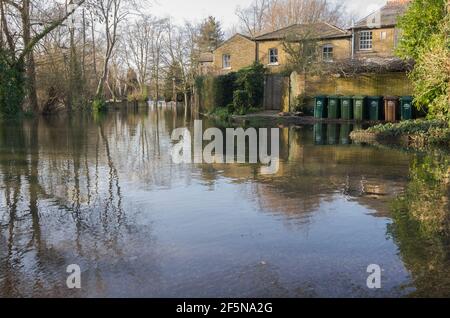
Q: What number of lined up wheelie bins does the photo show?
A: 7